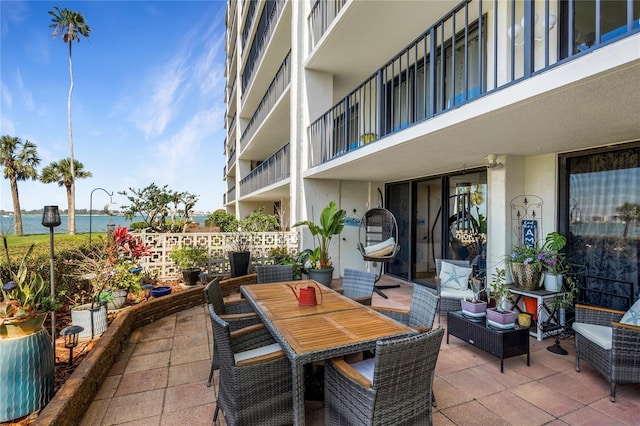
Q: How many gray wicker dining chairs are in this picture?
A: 6